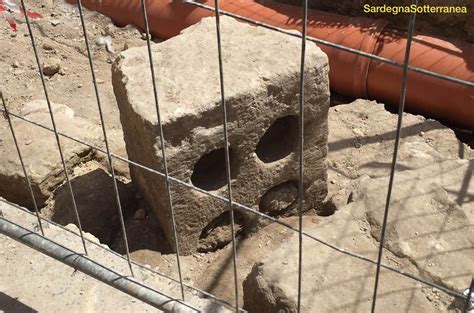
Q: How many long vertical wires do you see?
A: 7